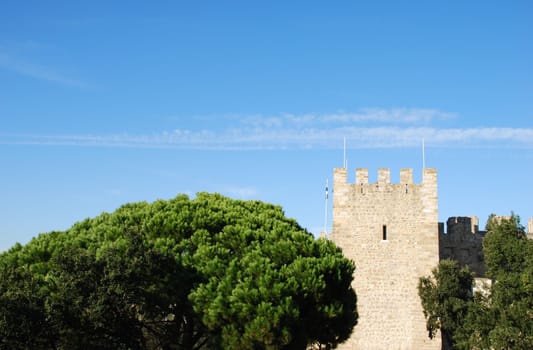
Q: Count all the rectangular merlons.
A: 5